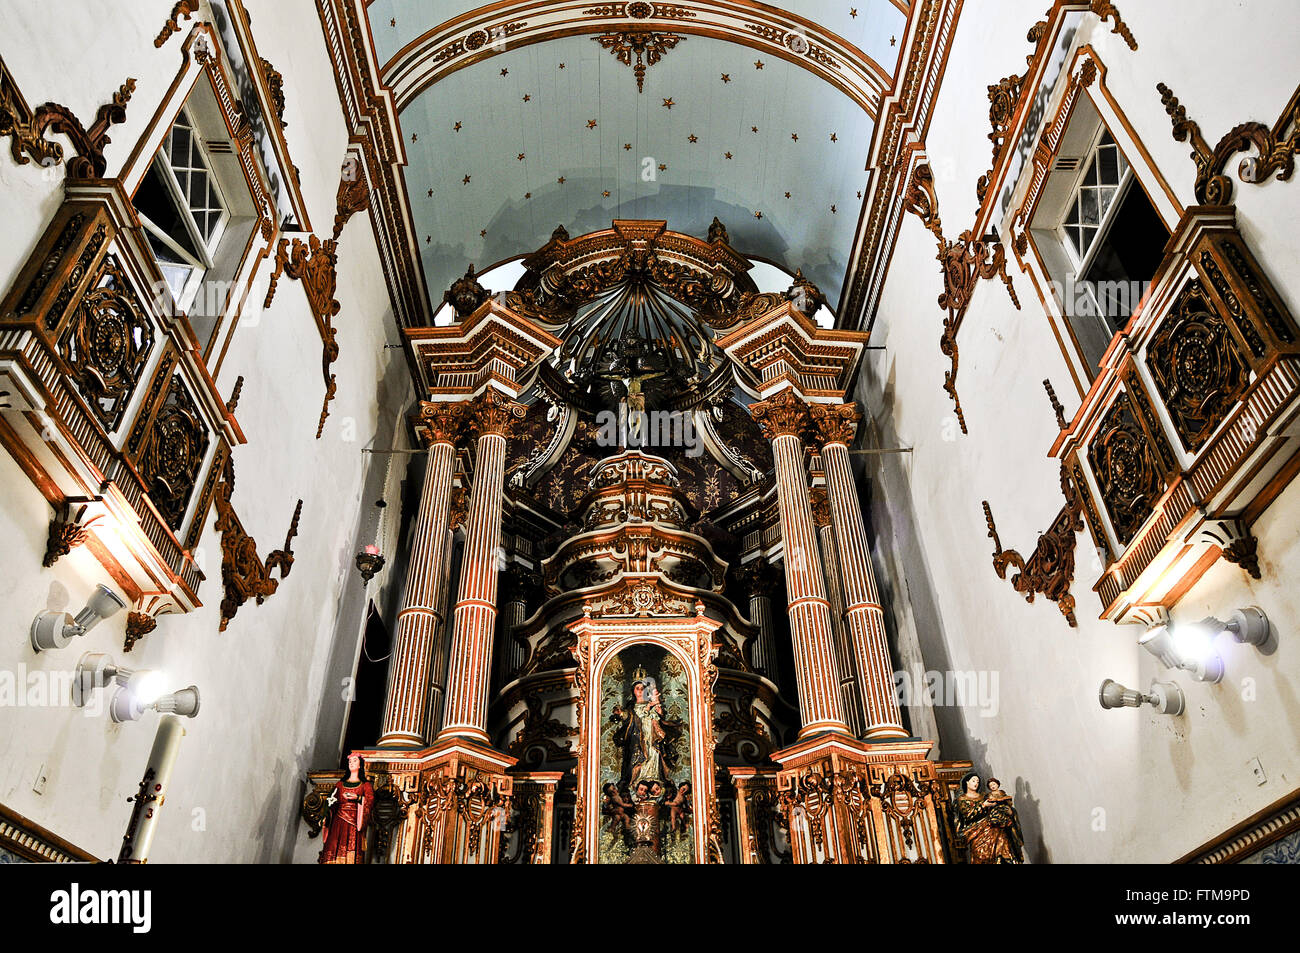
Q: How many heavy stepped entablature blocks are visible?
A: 2